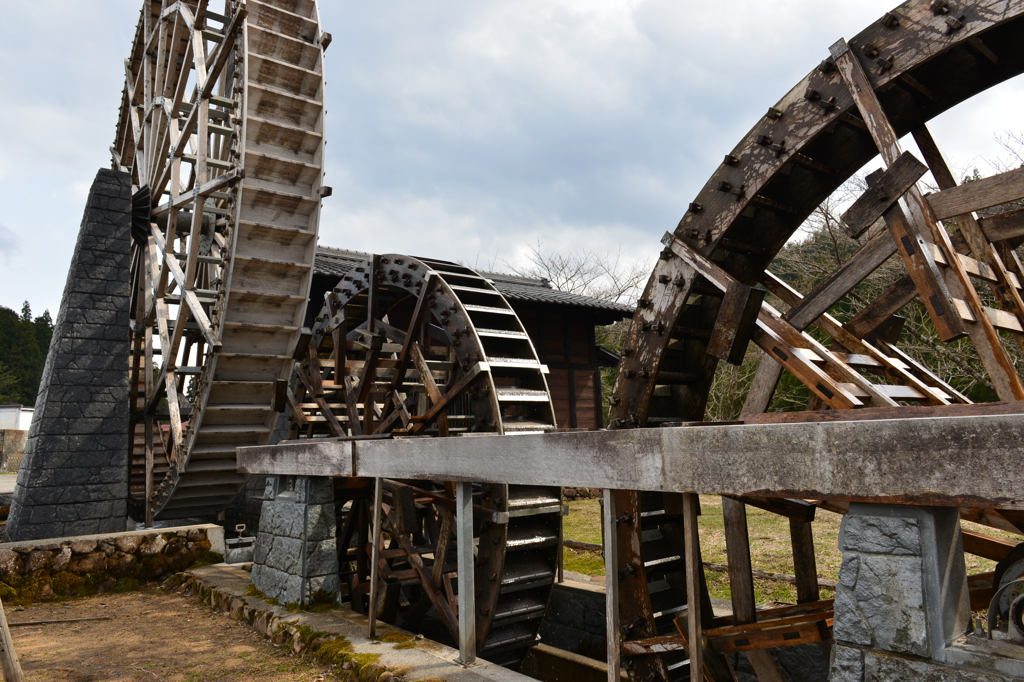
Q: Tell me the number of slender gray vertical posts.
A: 4